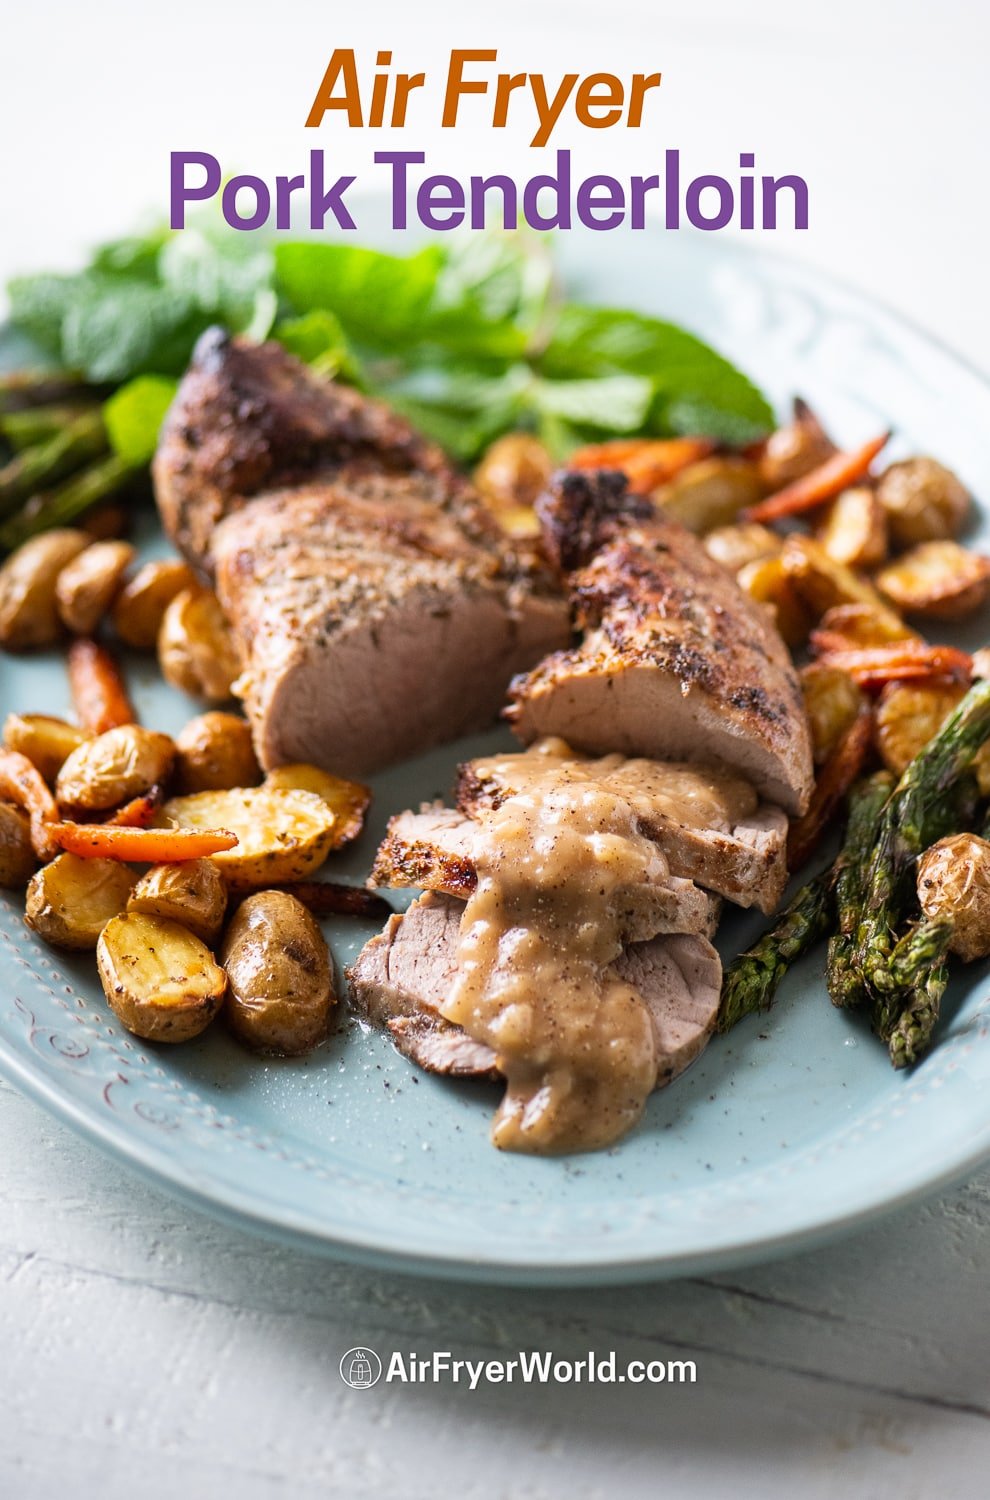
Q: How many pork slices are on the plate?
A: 3